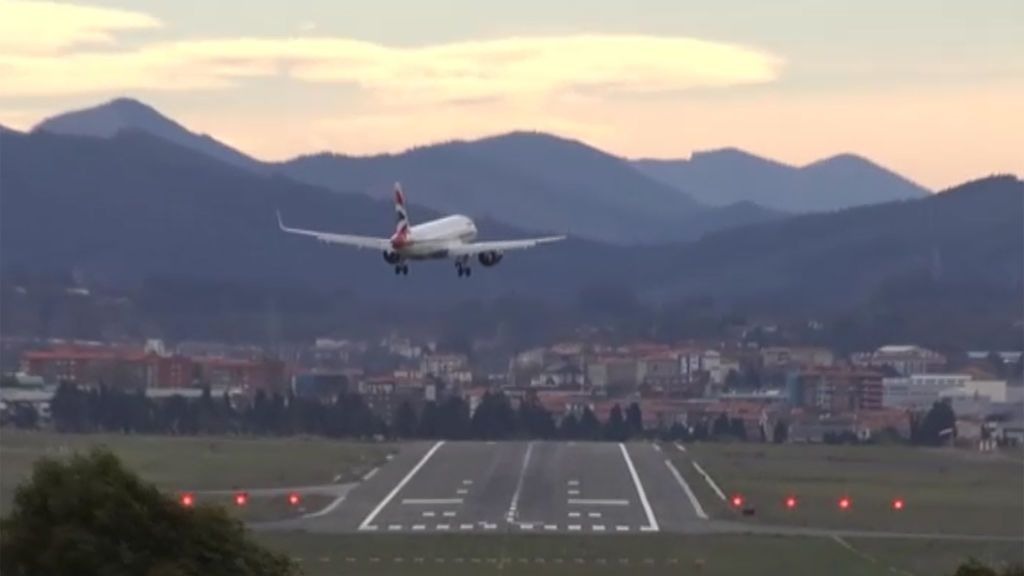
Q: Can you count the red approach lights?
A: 7